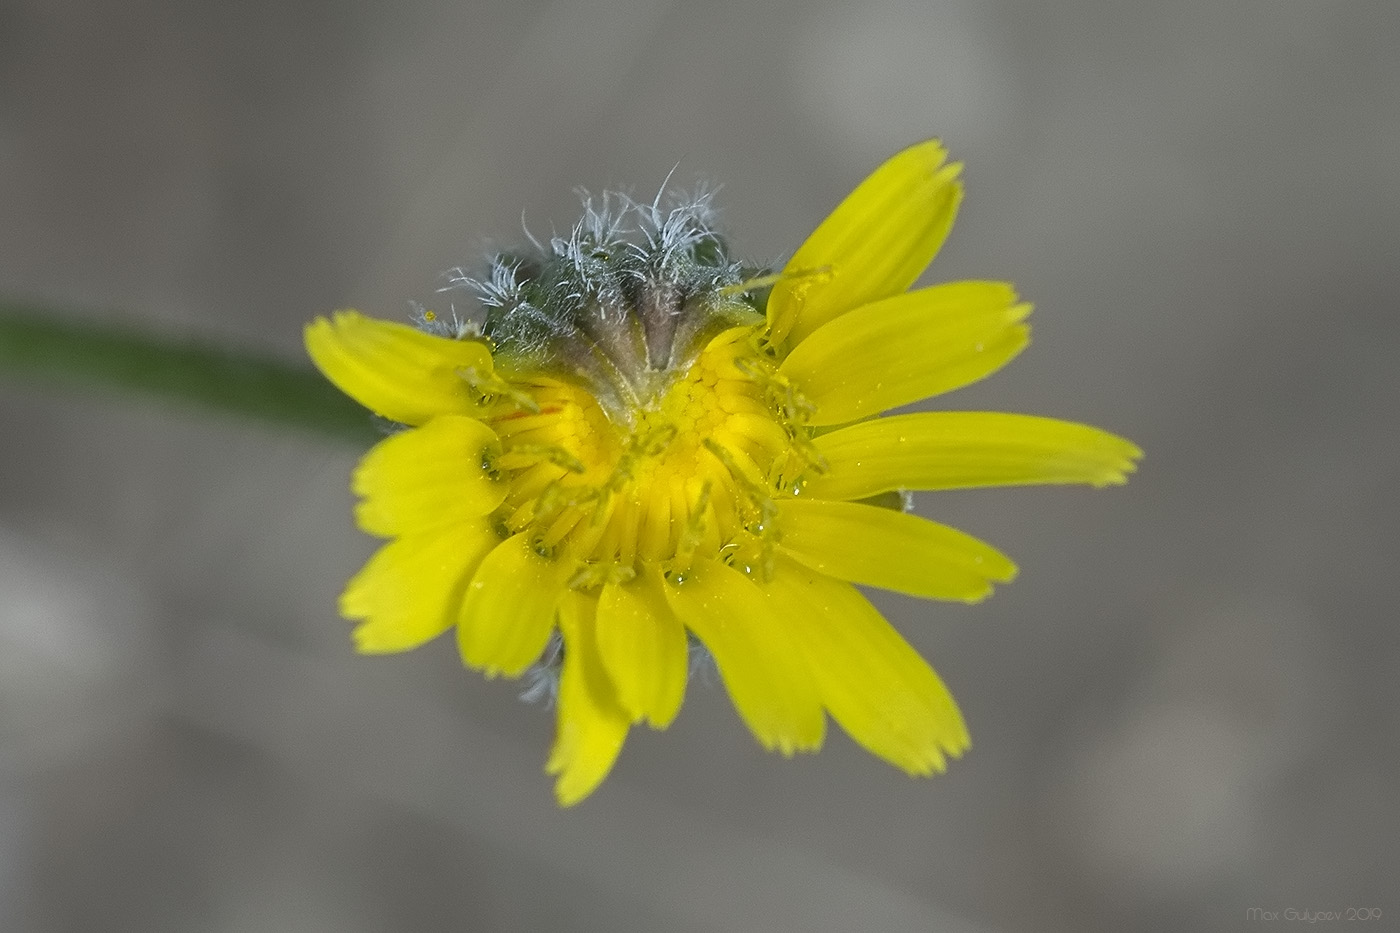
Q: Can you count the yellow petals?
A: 12